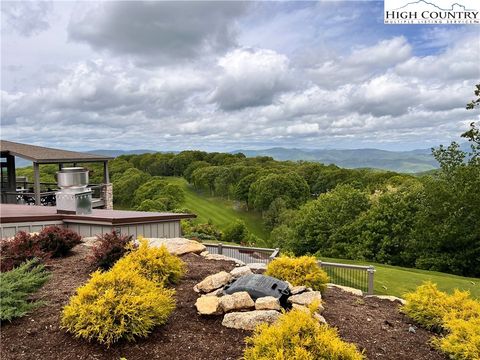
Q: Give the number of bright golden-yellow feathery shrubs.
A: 6